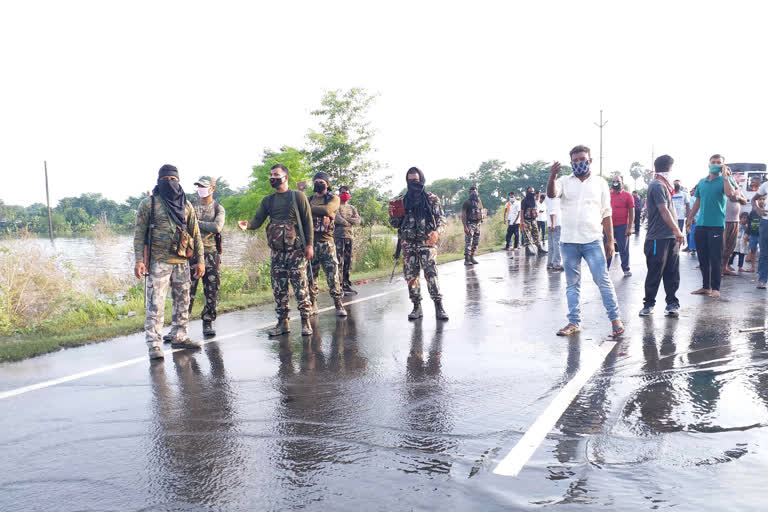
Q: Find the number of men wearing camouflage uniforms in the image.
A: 8